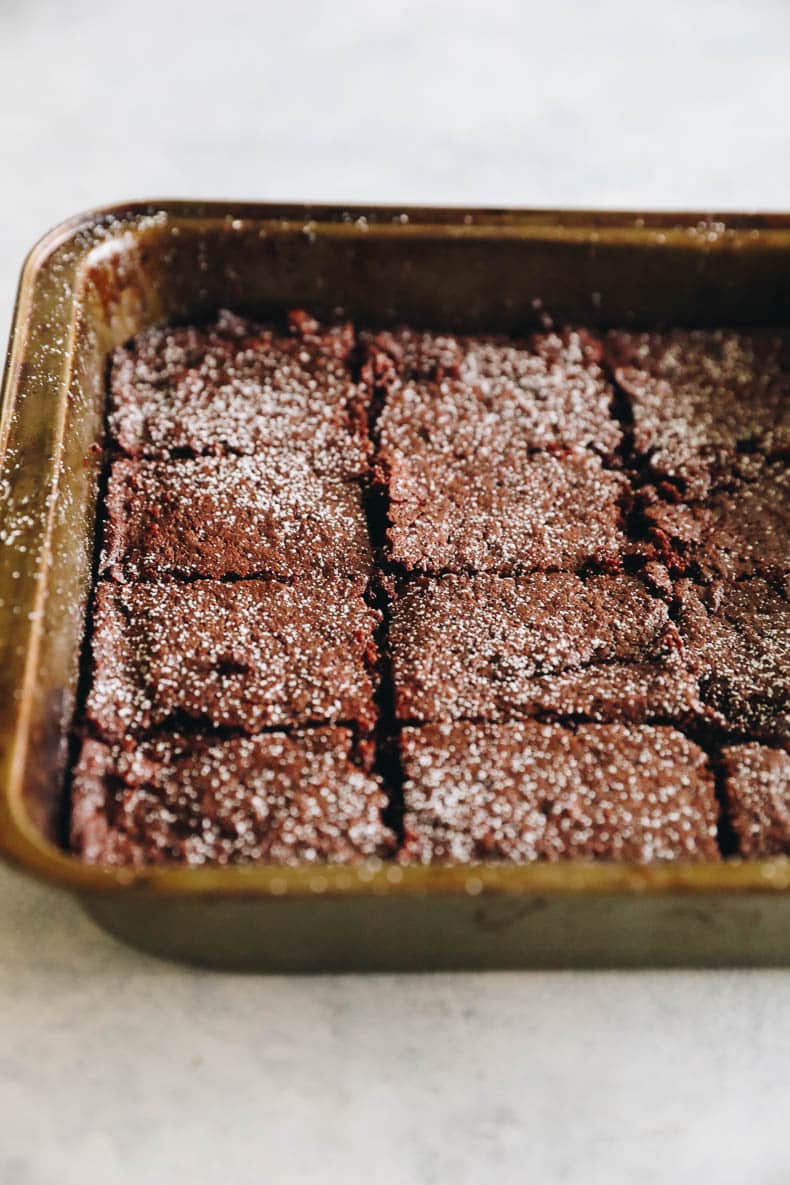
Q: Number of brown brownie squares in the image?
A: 12